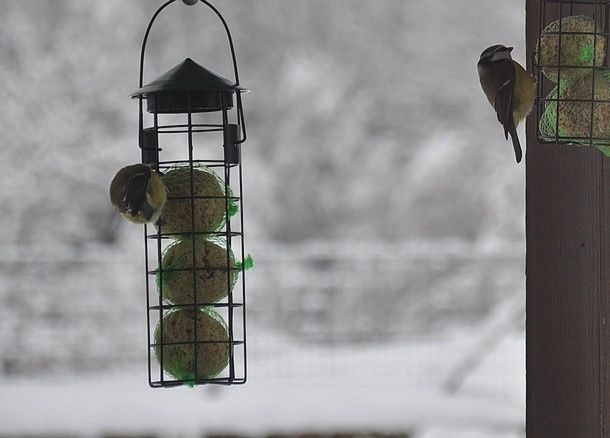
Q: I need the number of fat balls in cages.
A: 5